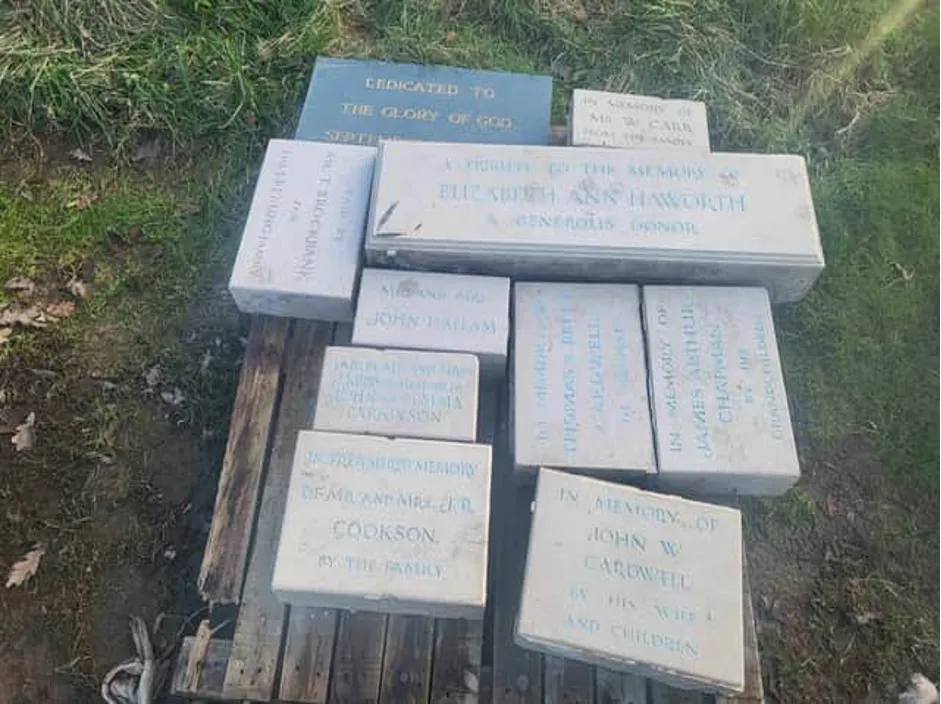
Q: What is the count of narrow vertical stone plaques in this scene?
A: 3